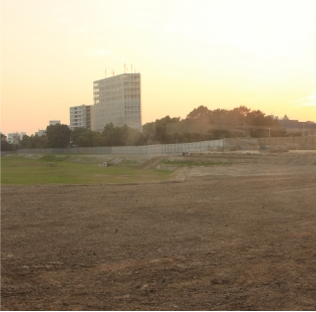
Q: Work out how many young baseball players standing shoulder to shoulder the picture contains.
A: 0